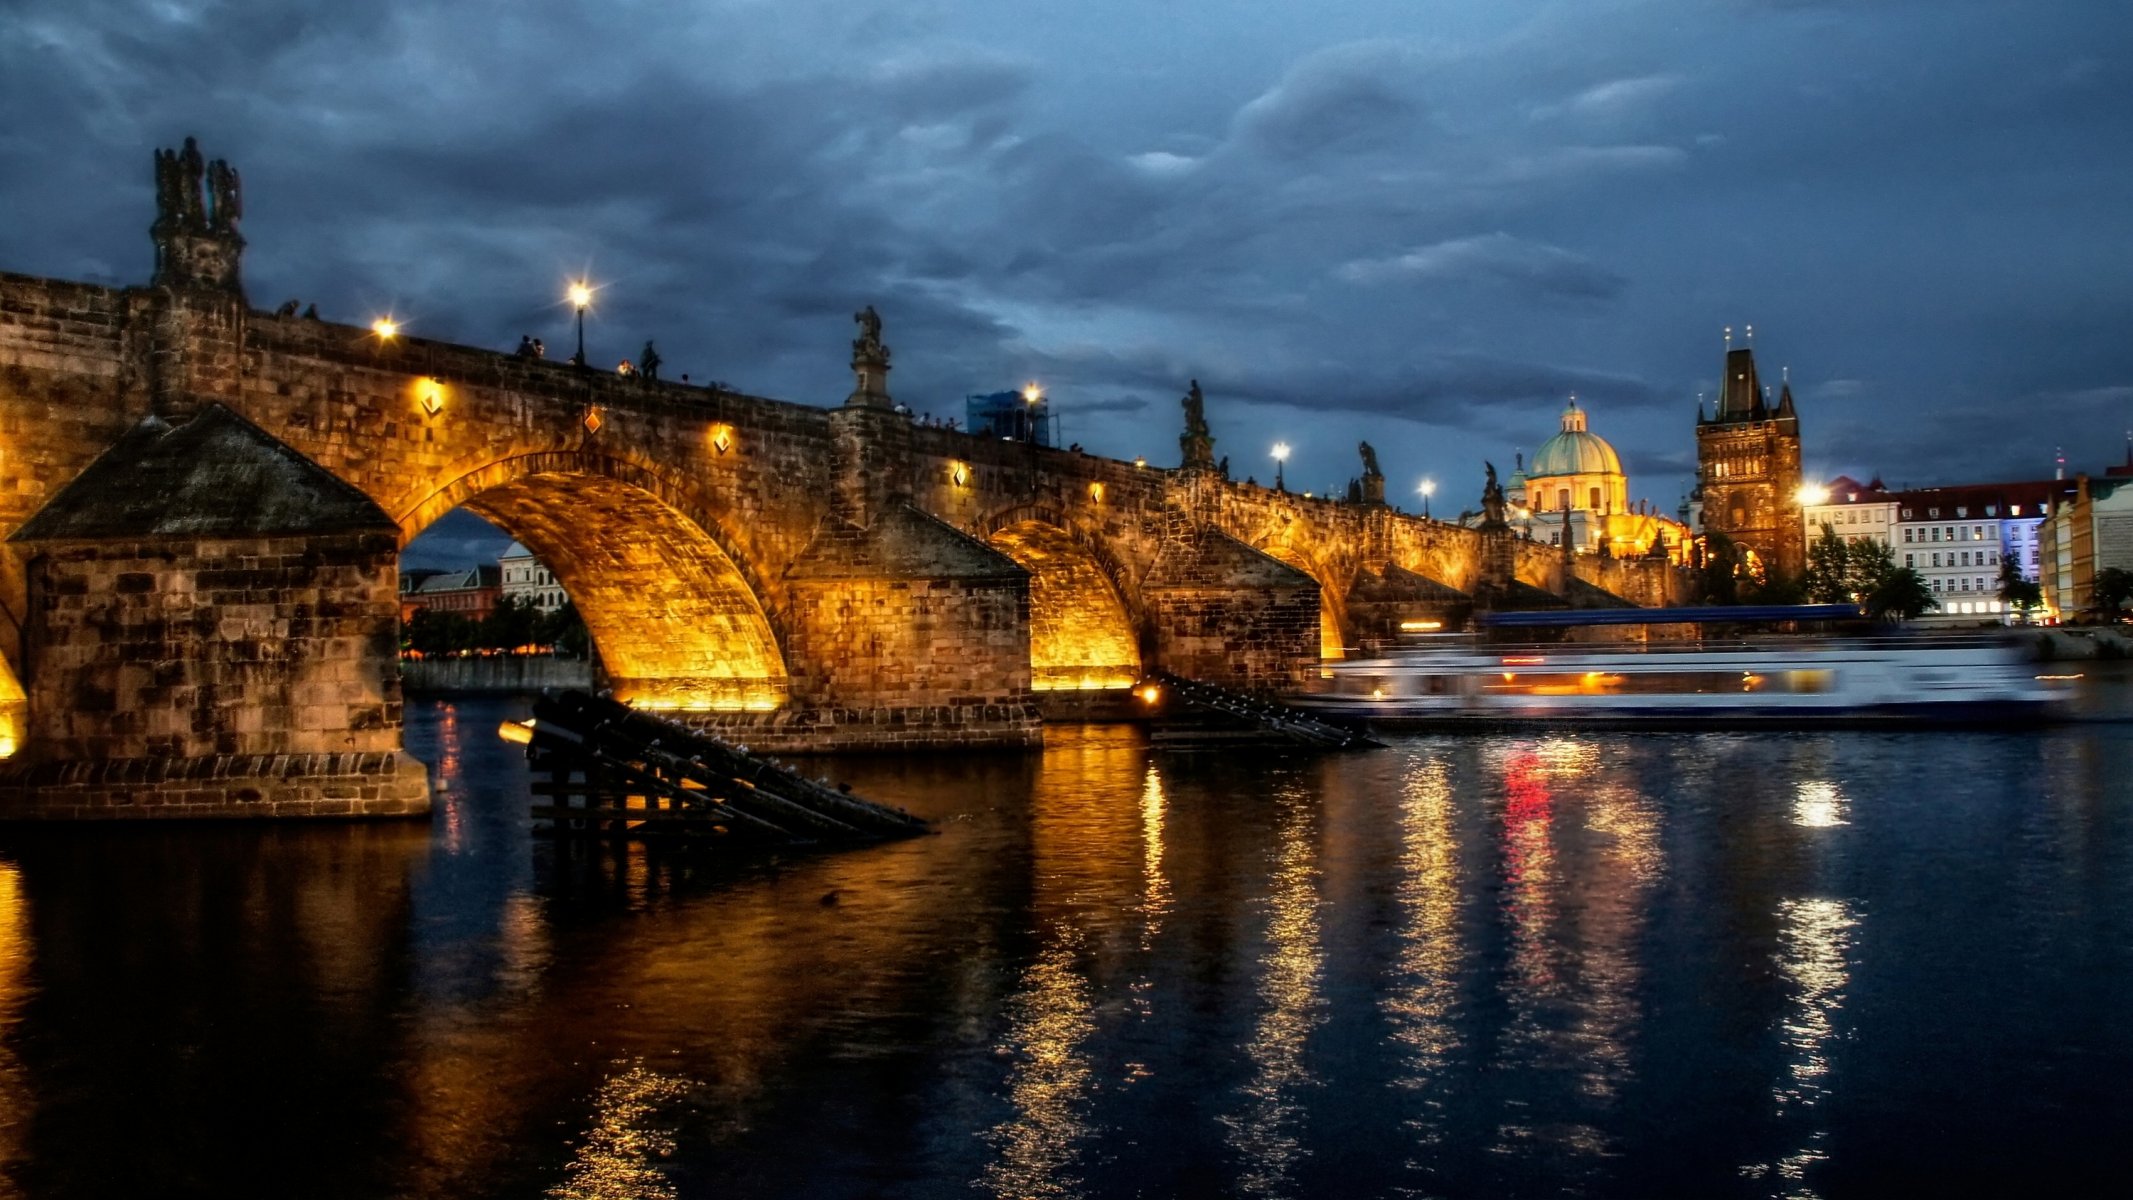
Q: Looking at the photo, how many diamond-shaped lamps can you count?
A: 5